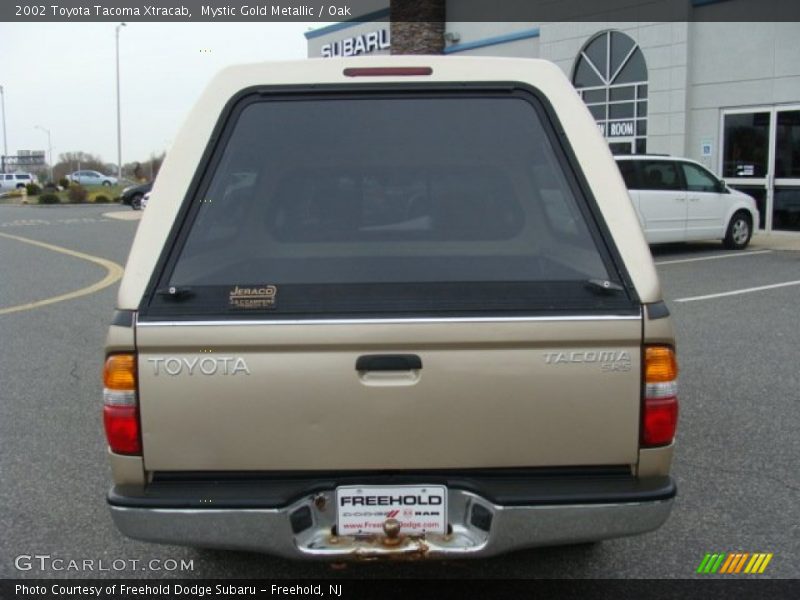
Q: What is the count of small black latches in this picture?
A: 2